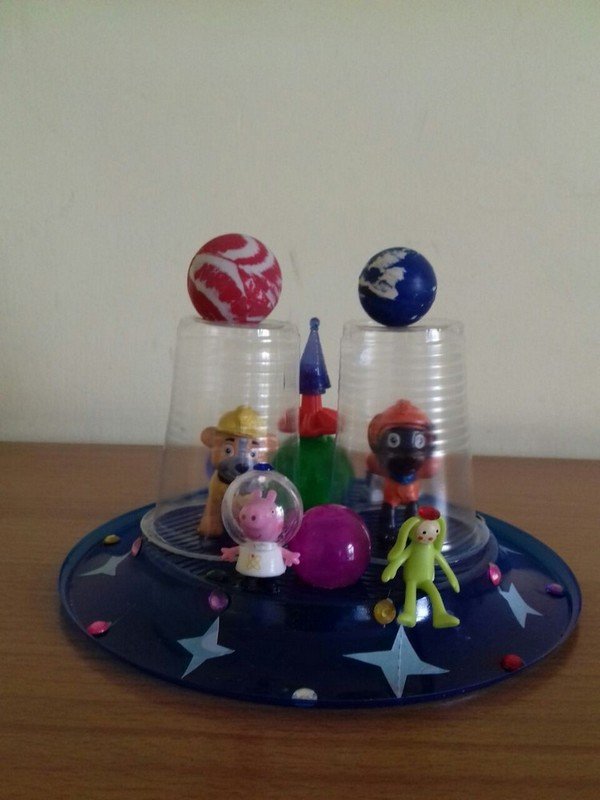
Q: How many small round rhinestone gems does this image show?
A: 9